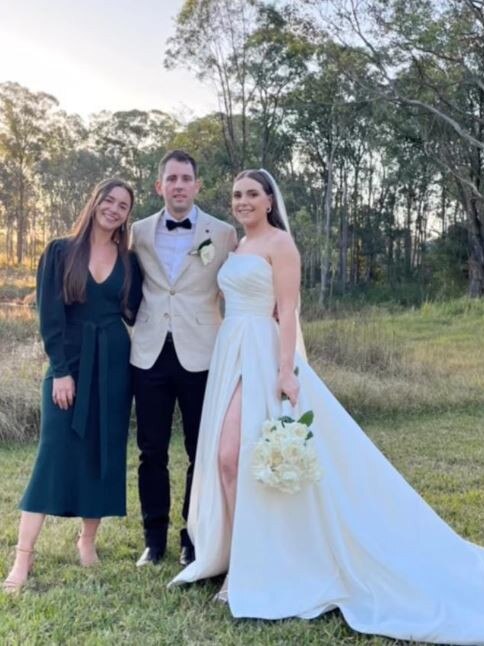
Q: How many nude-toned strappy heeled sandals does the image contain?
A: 2